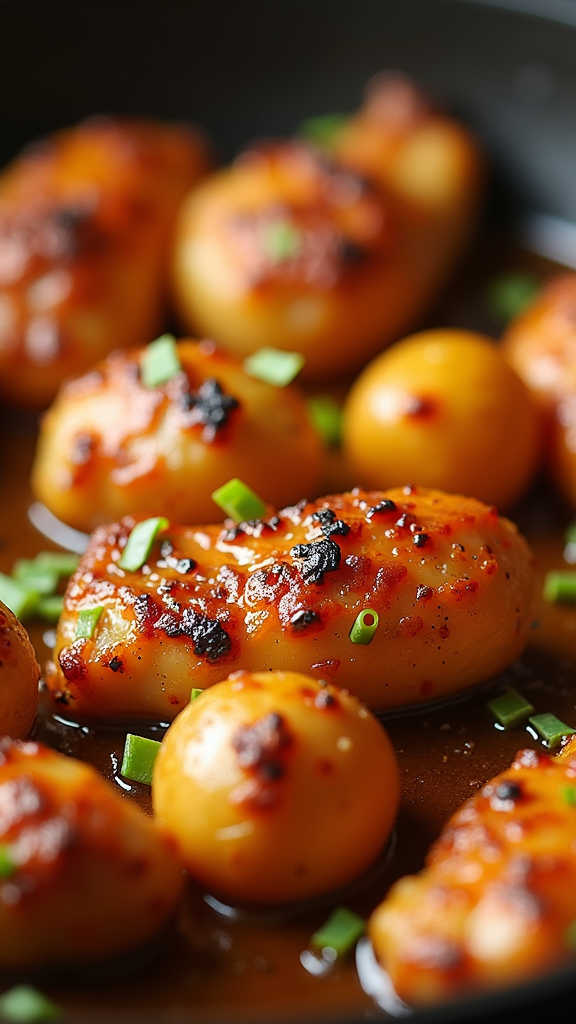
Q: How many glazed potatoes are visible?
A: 11